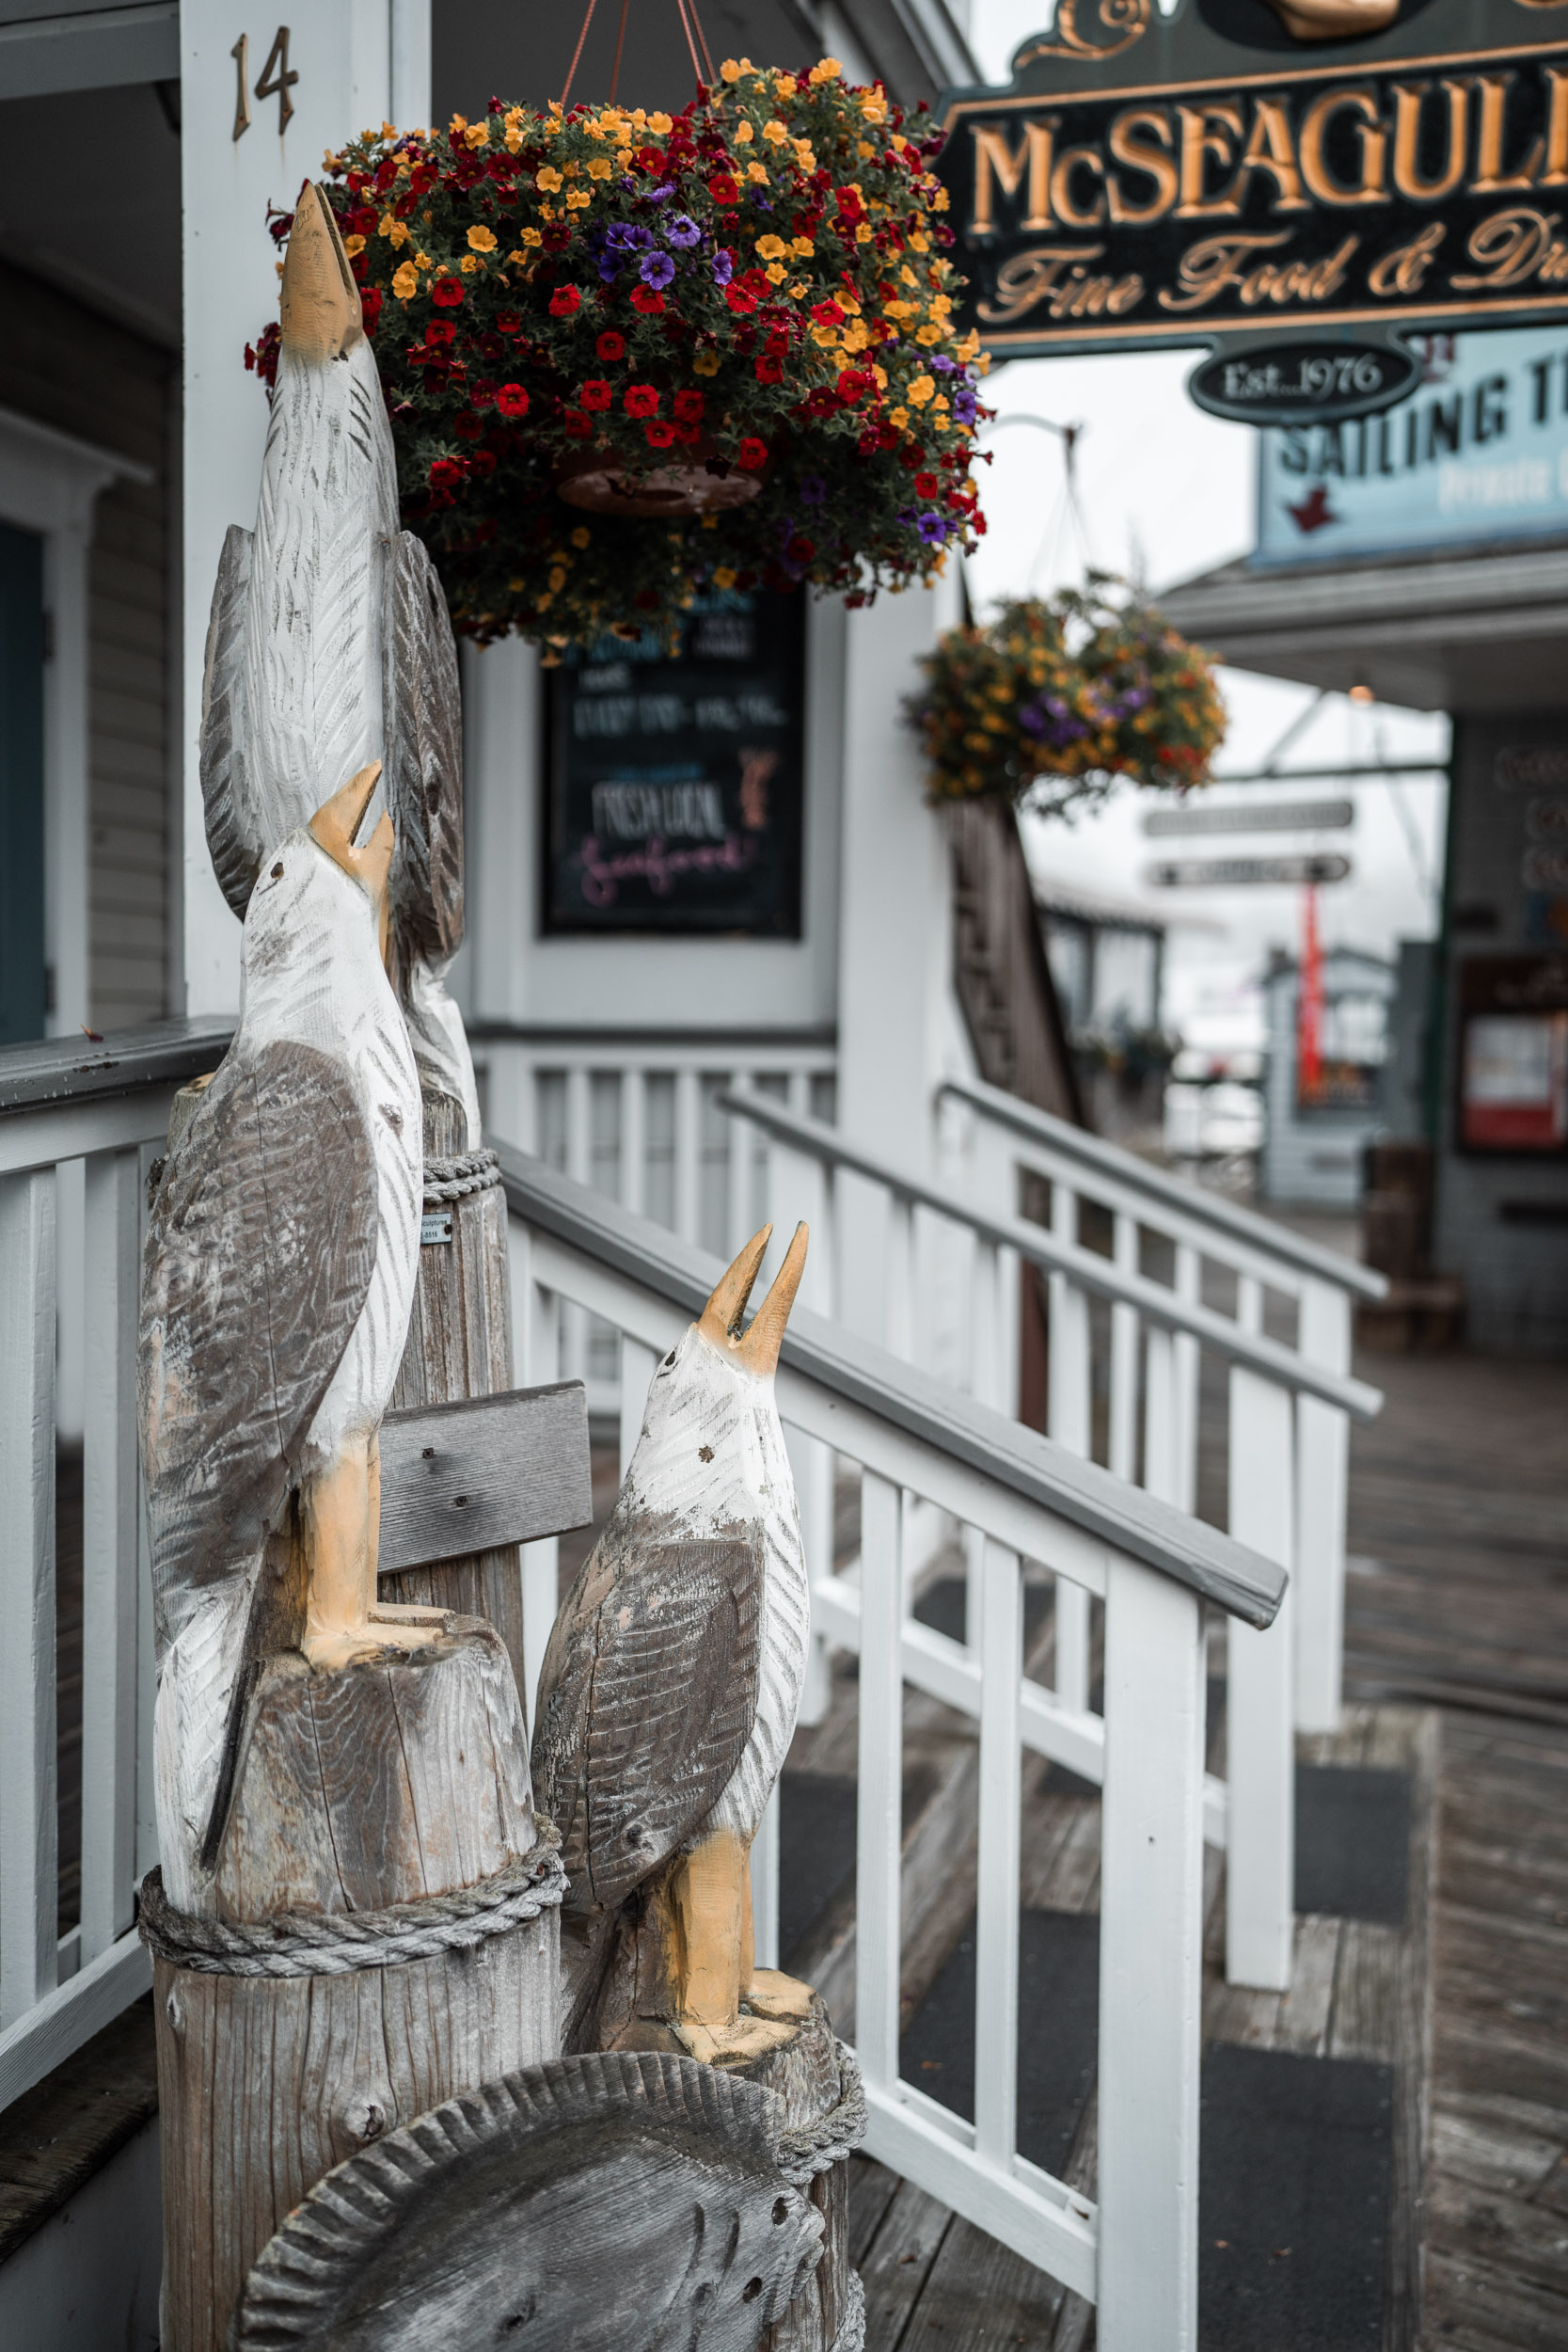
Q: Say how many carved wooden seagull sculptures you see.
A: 3